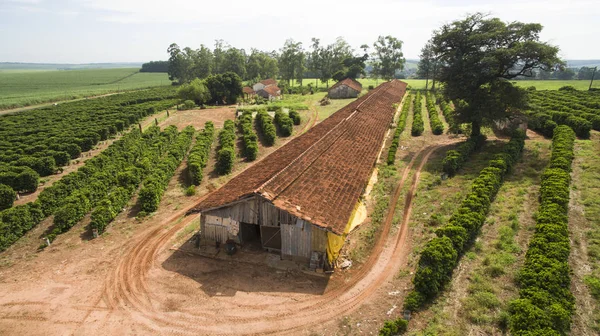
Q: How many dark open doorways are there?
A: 1